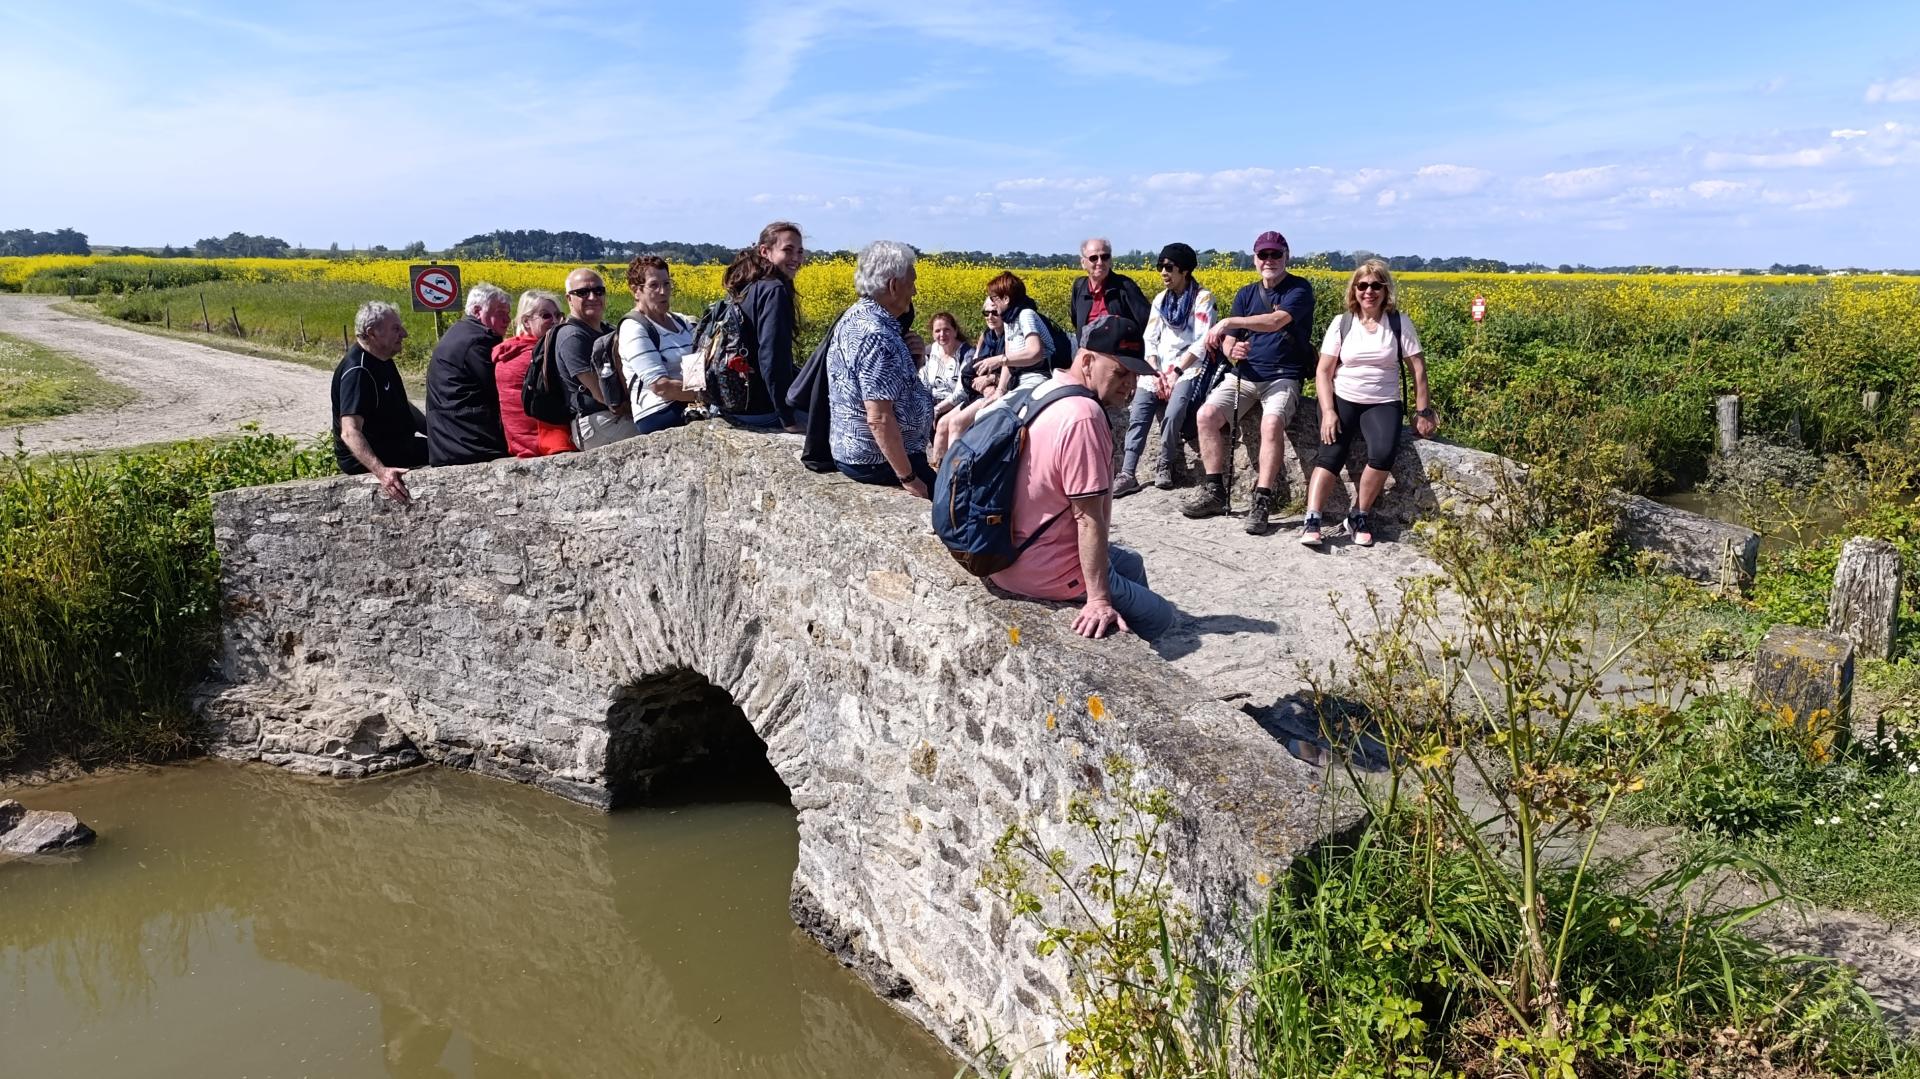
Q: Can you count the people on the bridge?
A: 15